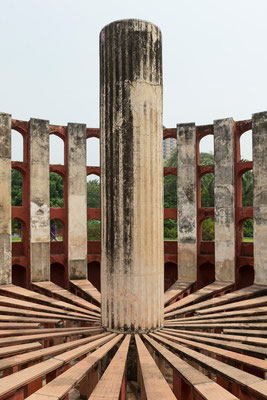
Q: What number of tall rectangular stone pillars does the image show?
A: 6